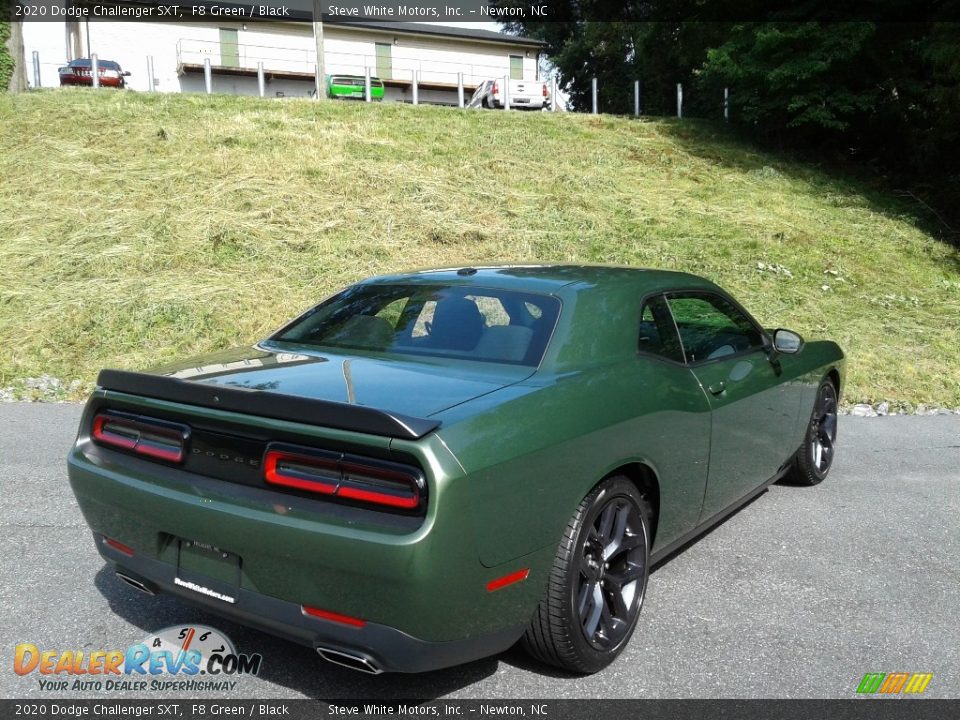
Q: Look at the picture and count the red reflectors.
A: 3